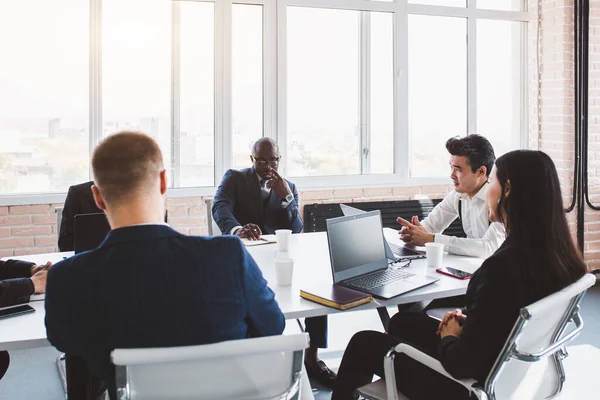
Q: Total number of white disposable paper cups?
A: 3